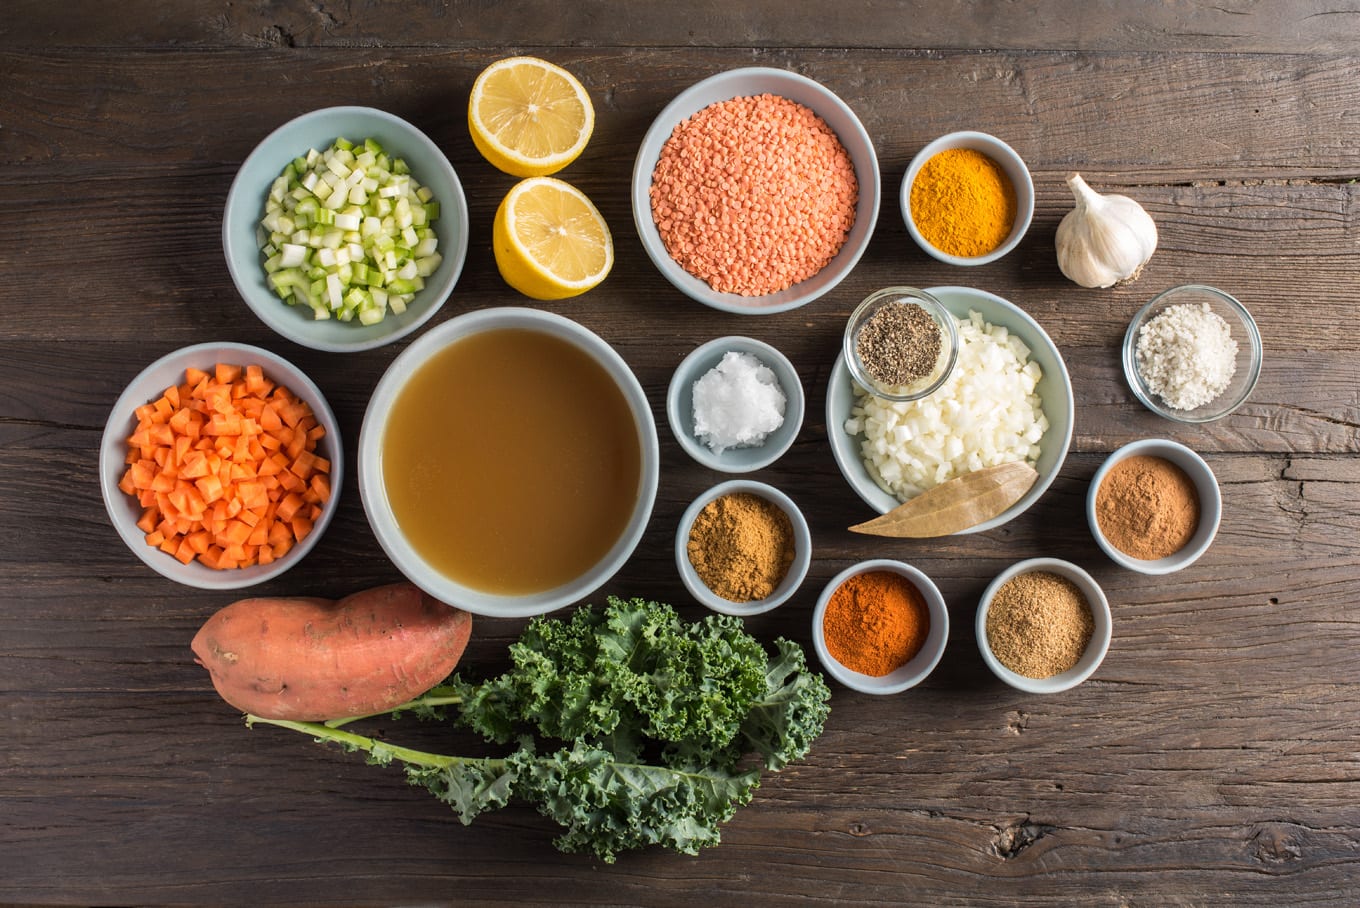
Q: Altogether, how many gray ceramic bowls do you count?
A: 11